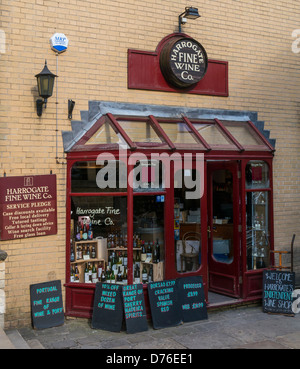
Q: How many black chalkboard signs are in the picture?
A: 6